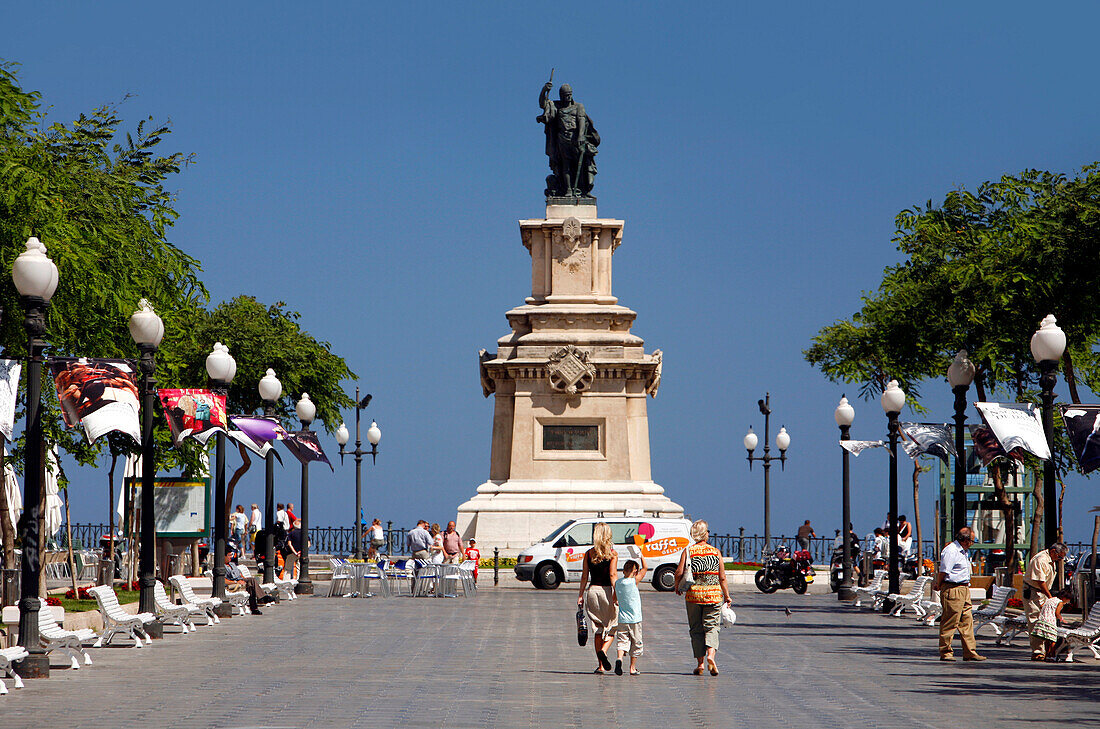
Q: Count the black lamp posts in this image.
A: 11